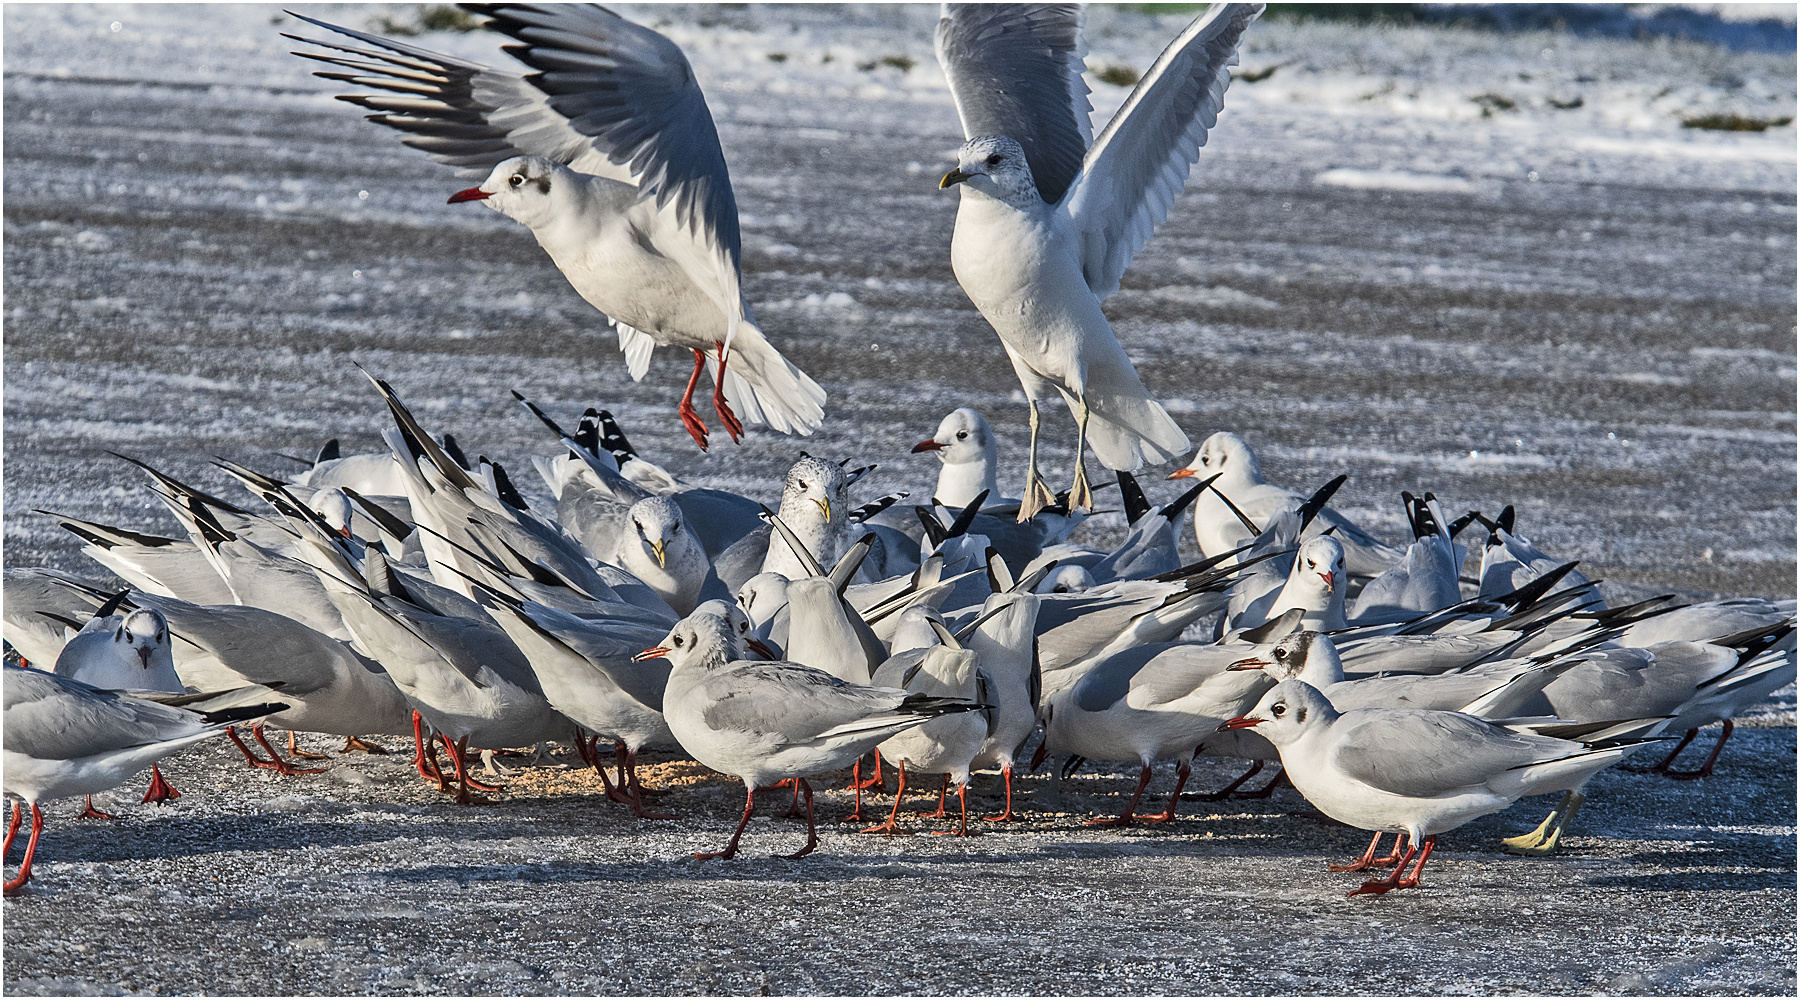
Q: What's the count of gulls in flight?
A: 2